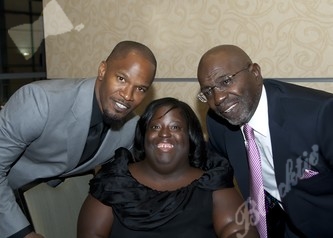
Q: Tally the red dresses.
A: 0